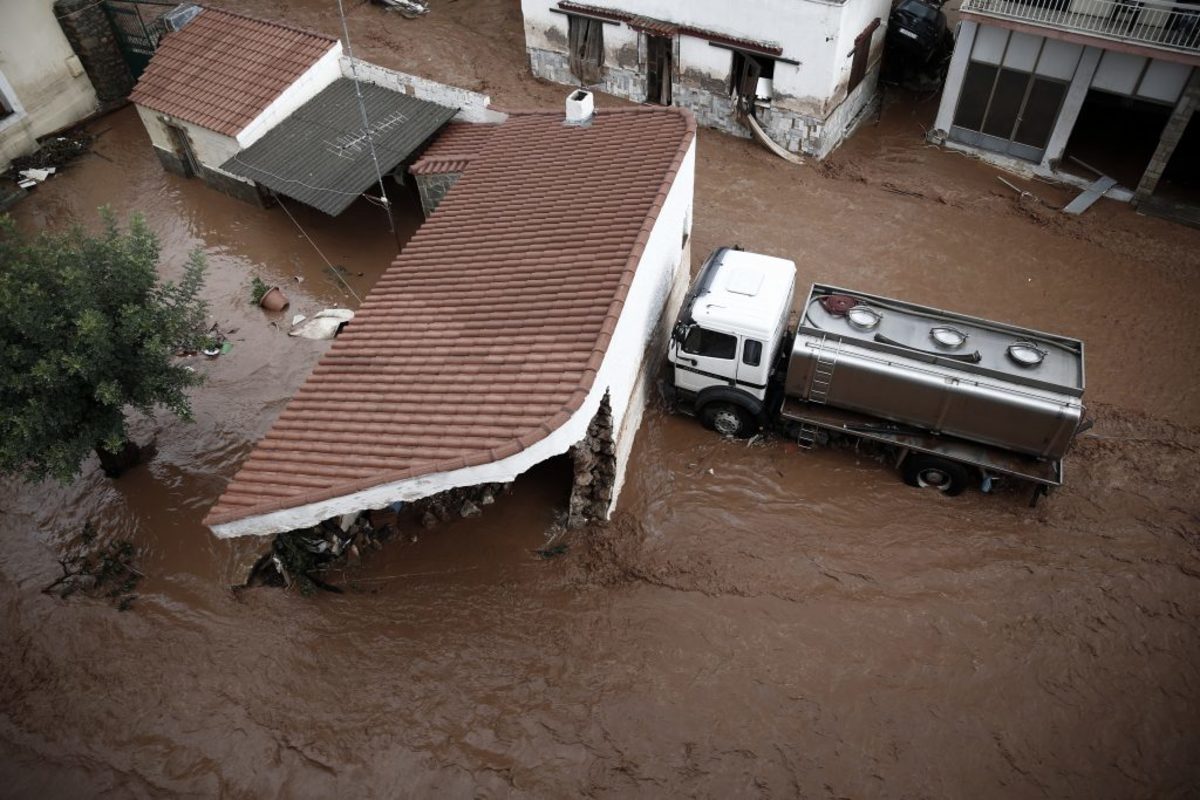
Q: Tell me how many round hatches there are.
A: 3